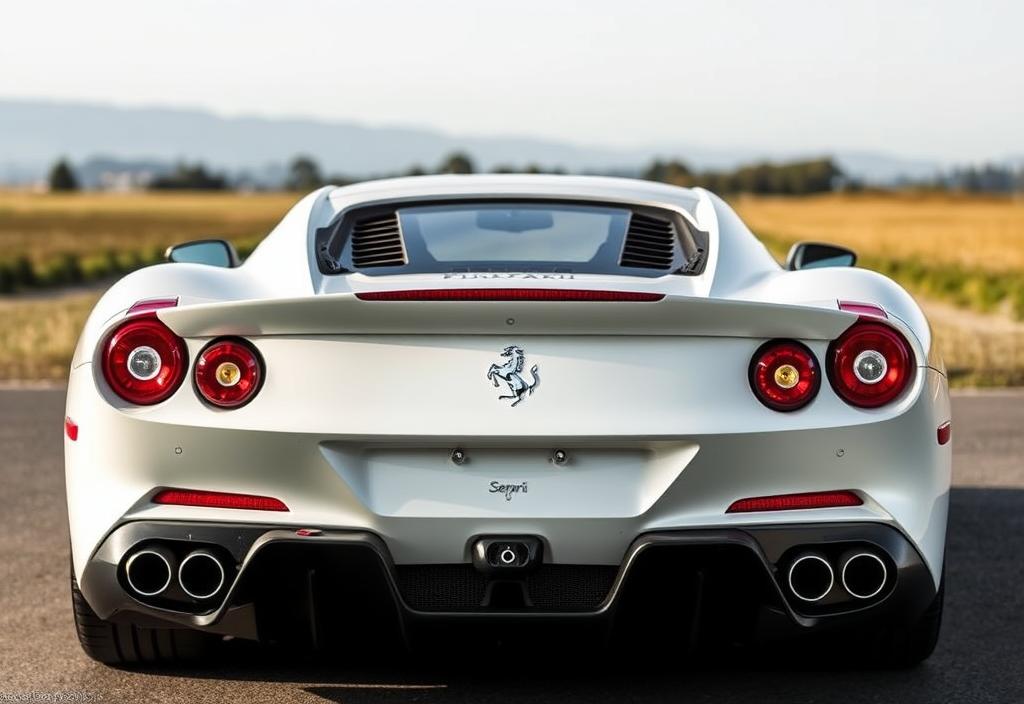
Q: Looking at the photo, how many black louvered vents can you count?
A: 2